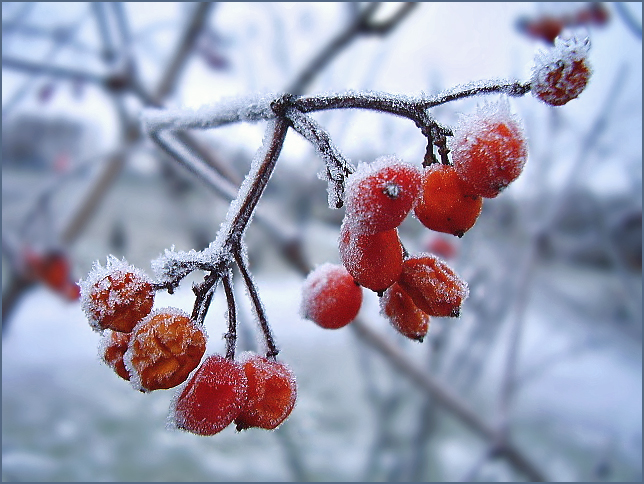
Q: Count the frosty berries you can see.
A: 13